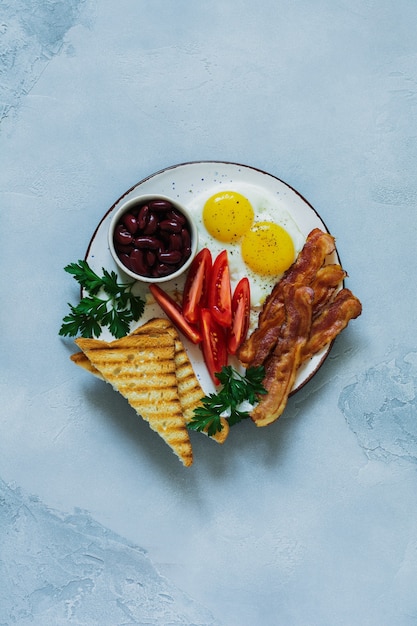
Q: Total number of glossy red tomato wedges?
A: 5